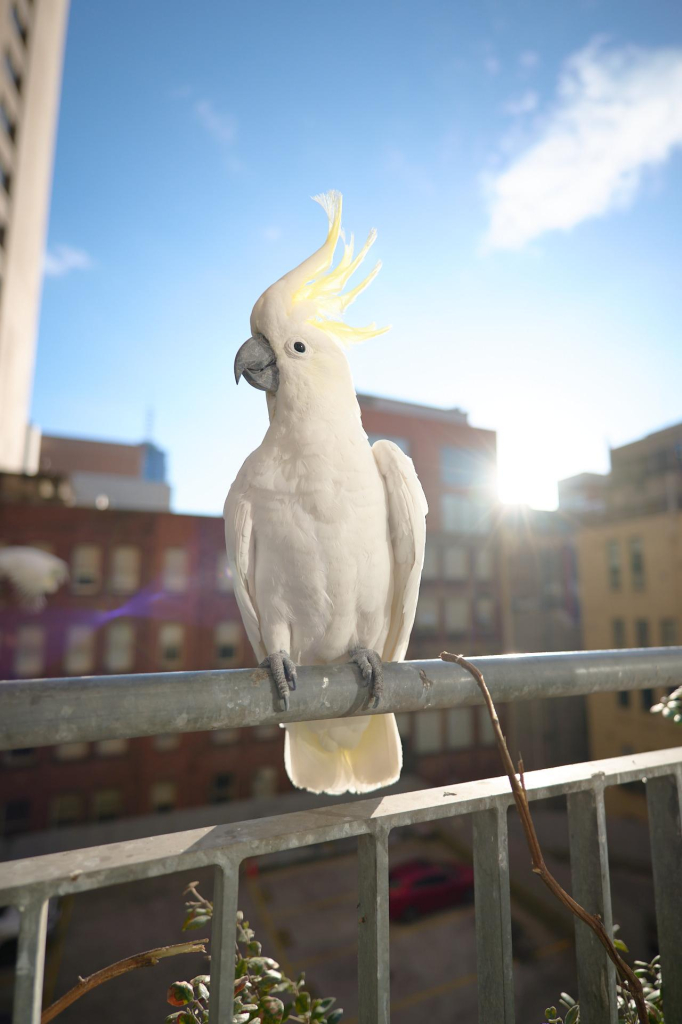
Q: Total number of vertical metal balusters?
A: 6